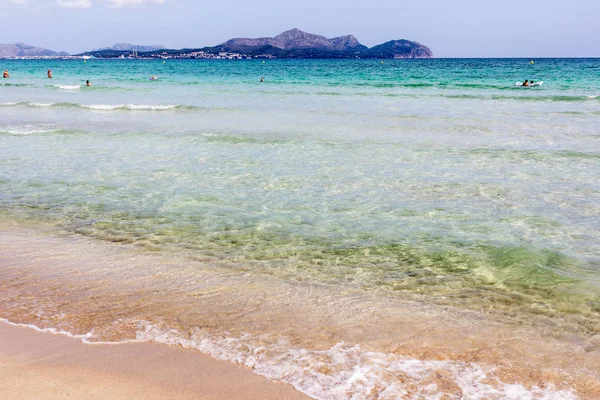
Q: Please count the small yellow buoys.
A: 5